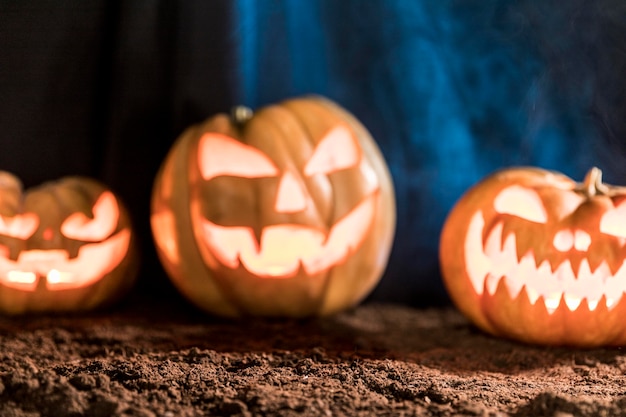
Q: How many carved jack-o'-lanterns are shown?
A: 3